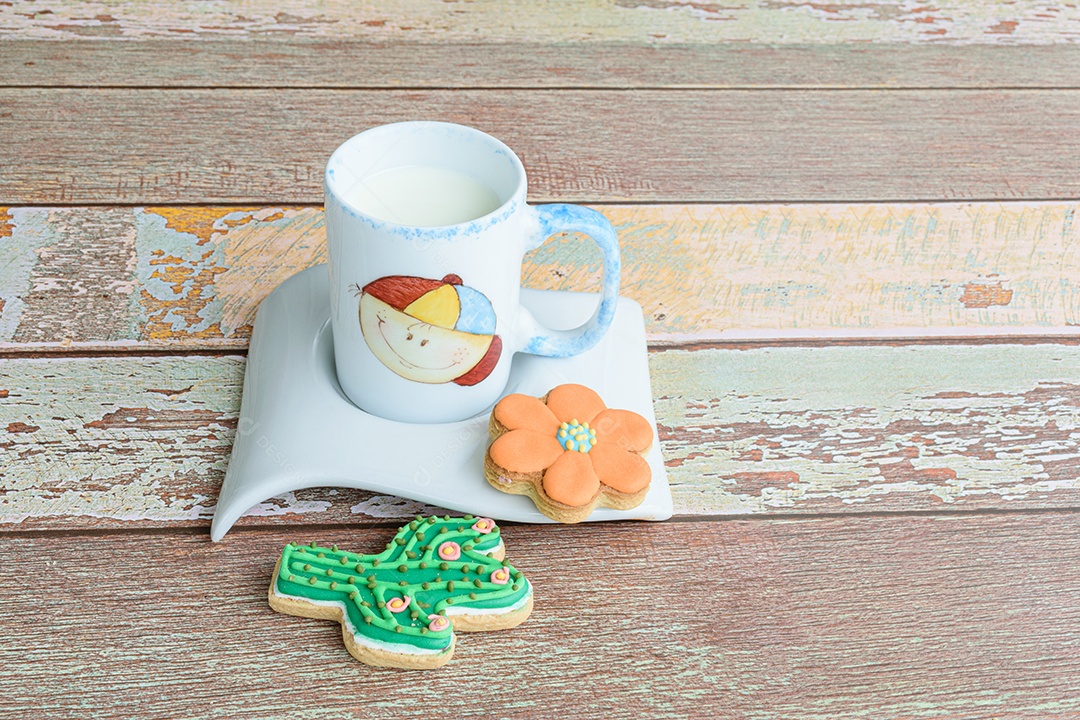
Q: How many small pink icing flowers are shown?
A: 5